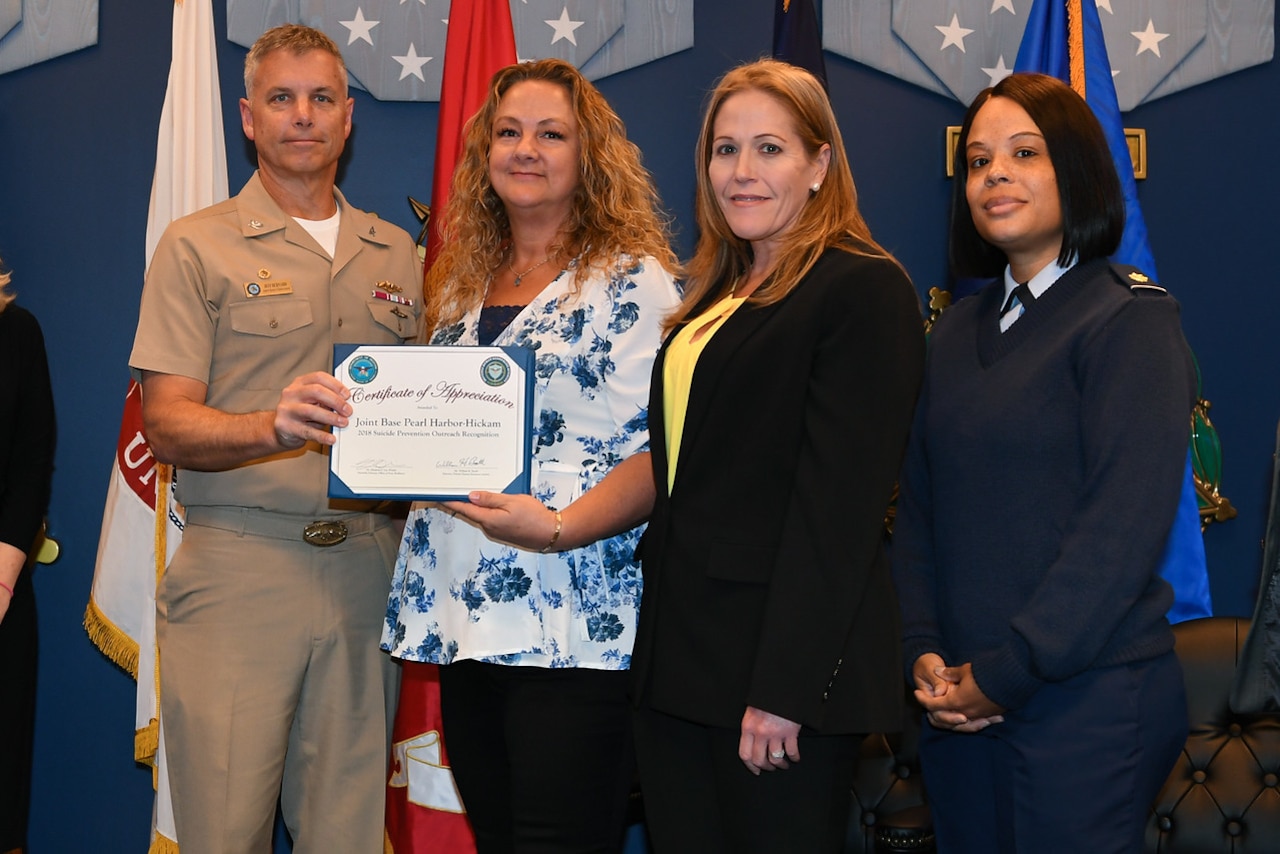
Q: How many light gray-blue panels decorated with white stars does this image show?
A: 2